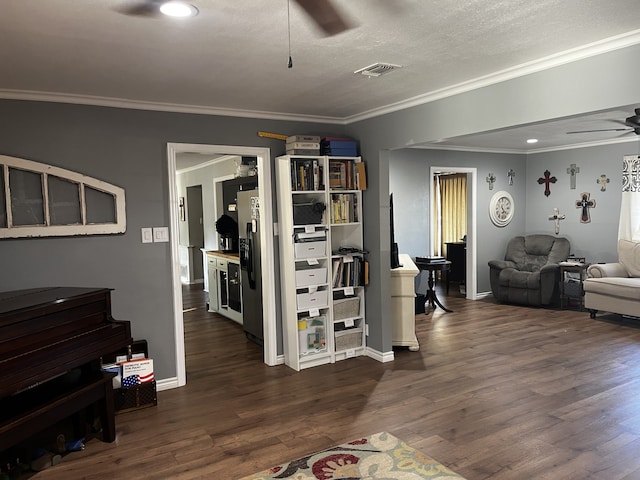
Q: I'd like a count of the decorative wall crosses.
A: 7